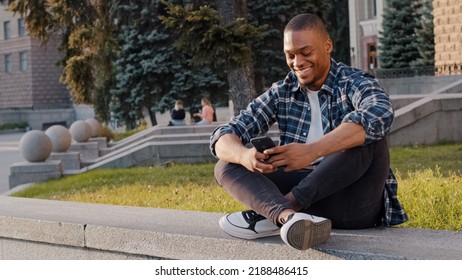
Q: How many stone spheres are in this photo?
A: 4